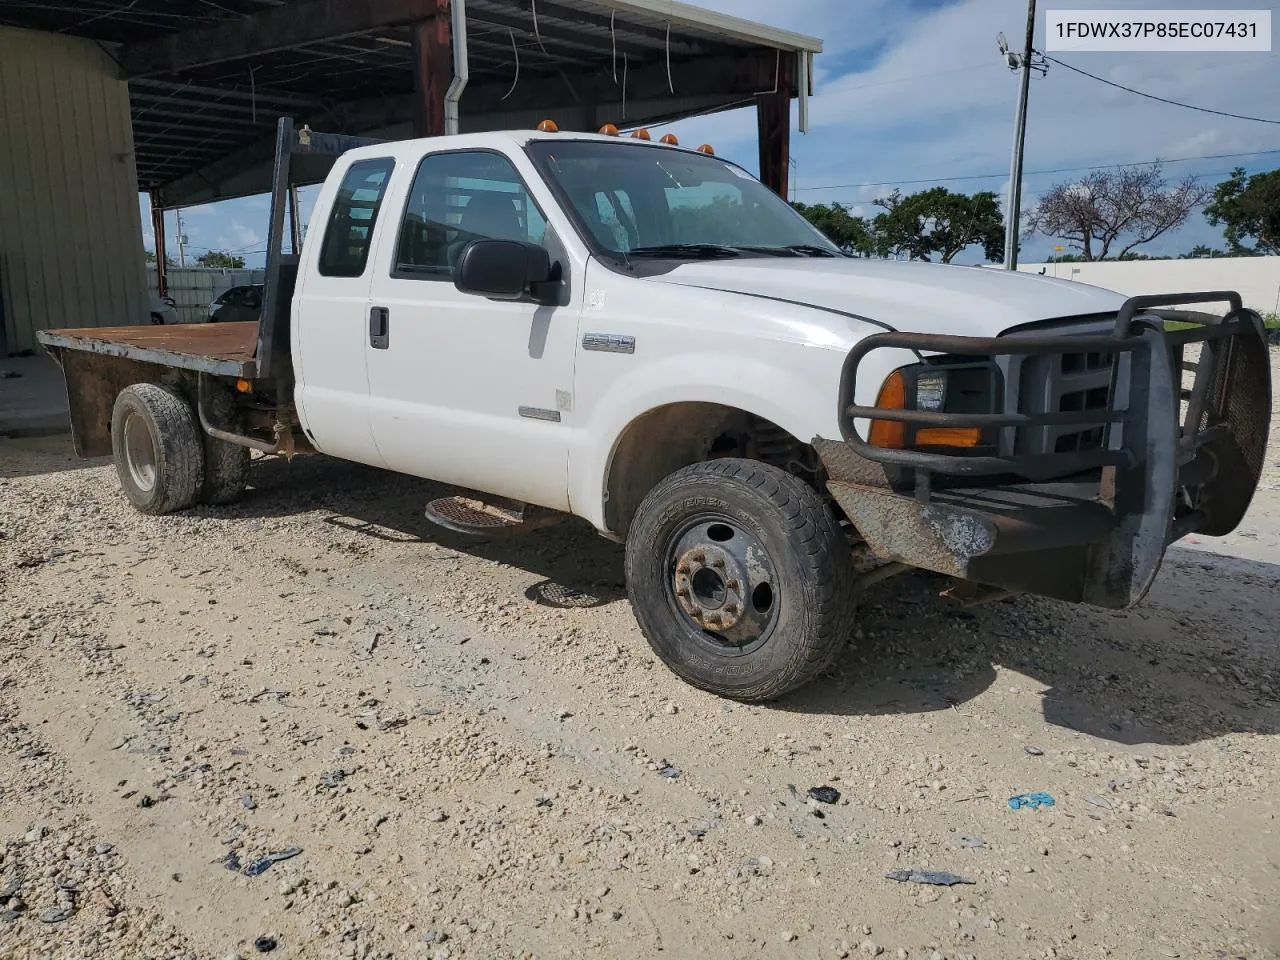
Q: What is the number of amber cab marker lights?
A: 5